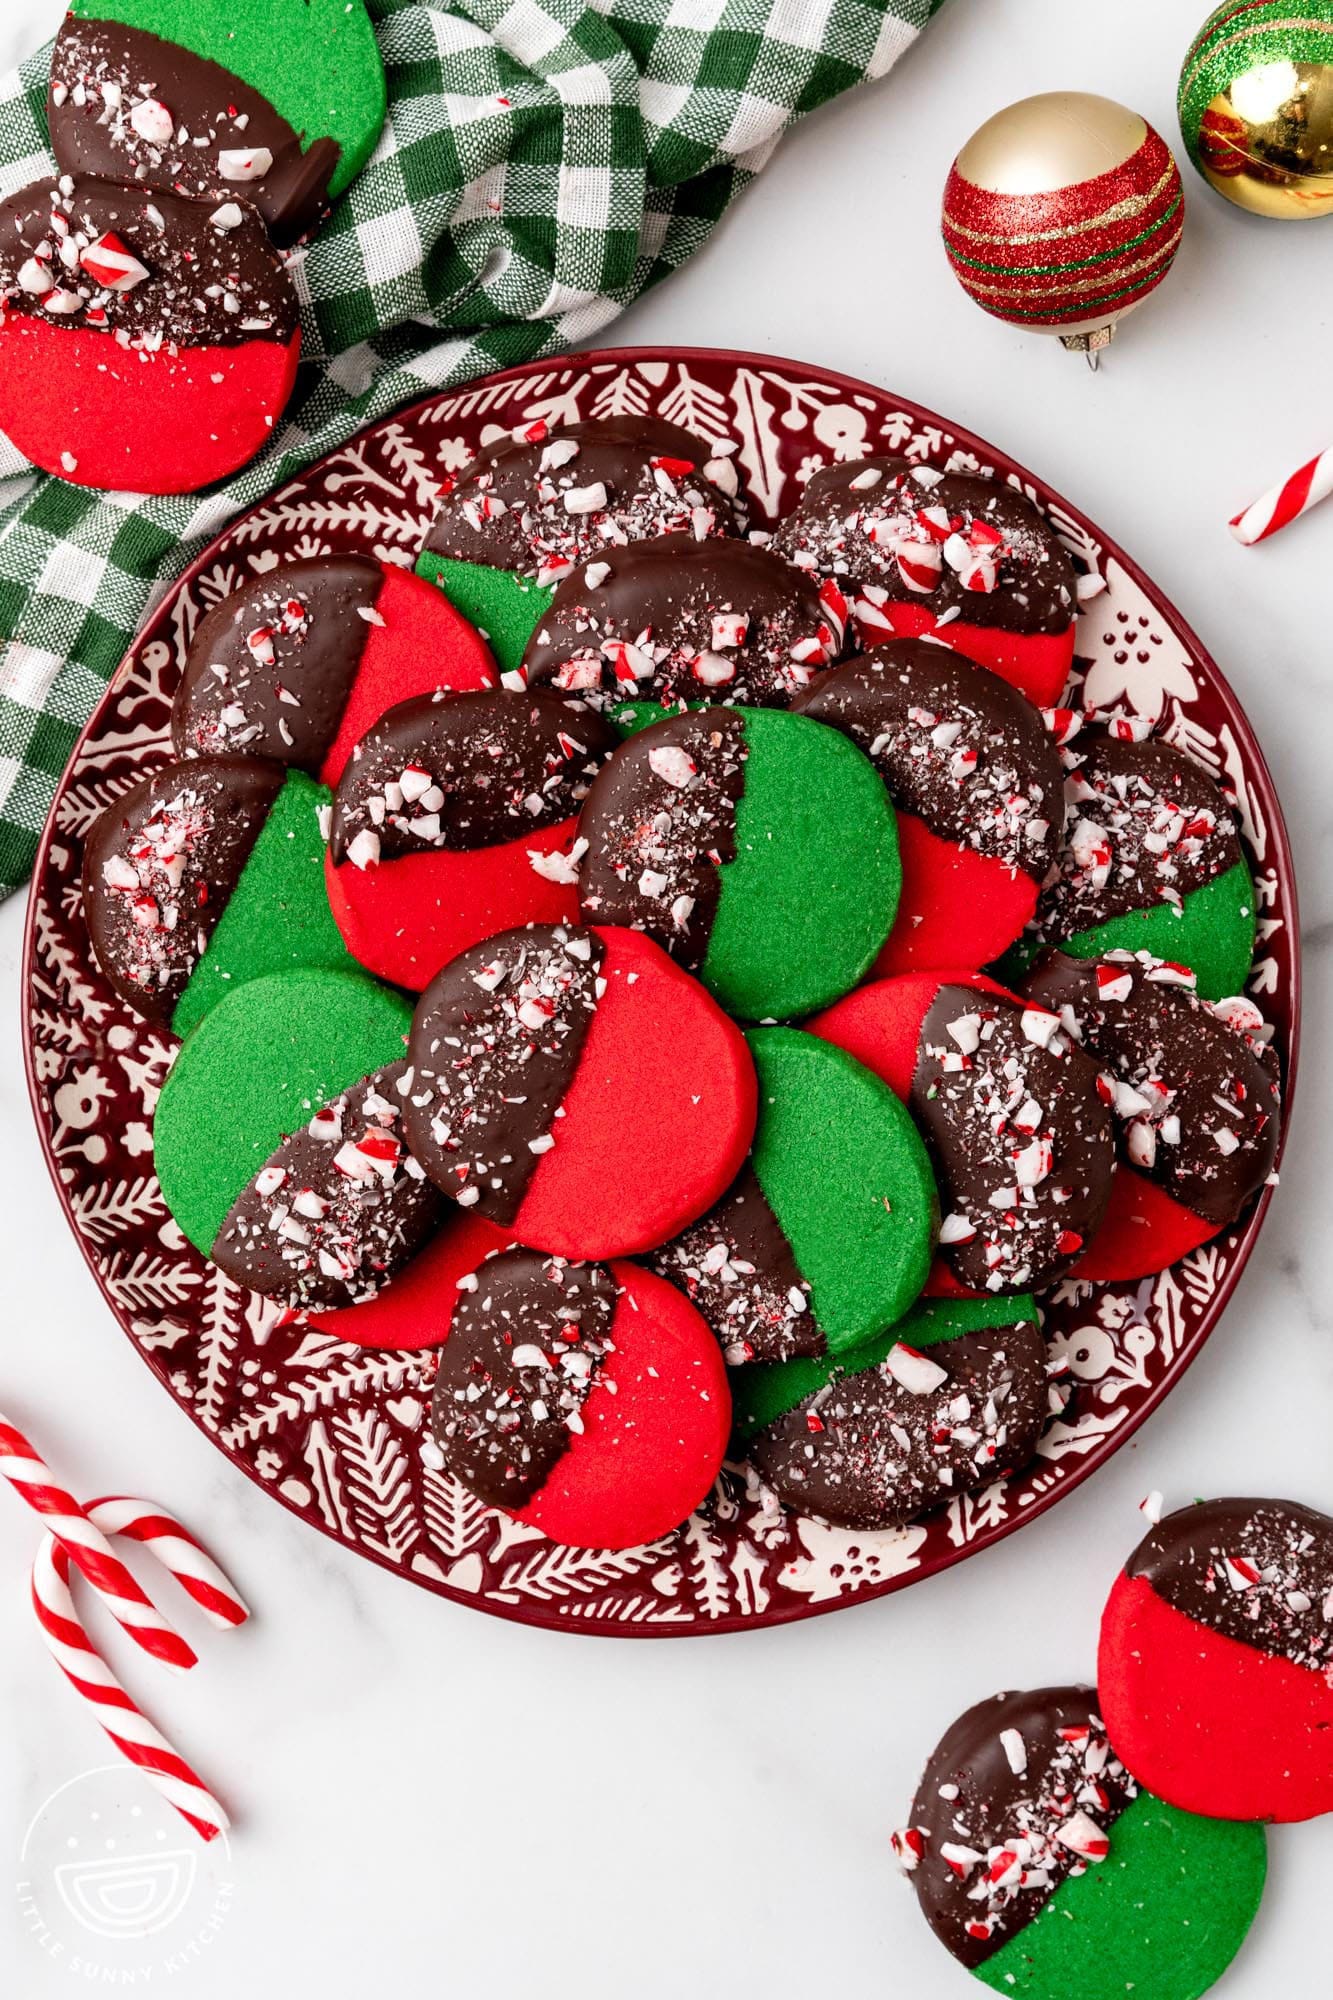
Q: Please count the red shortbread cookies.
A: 11